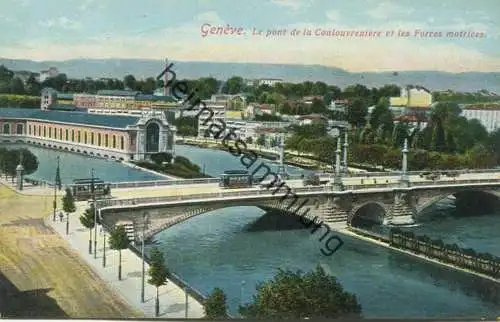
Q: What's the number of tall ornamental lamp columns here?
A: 4